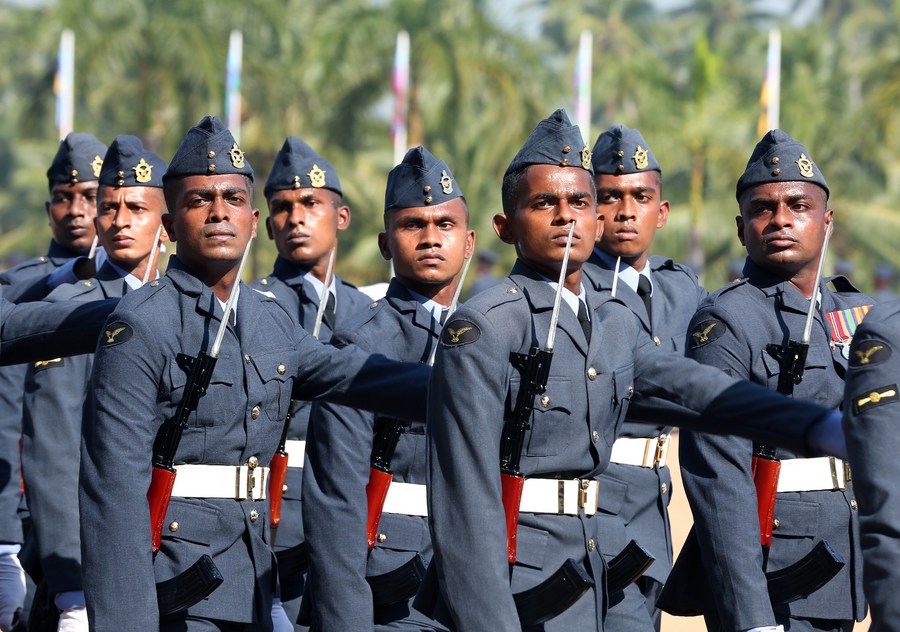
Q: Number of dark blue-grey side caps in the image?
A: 8